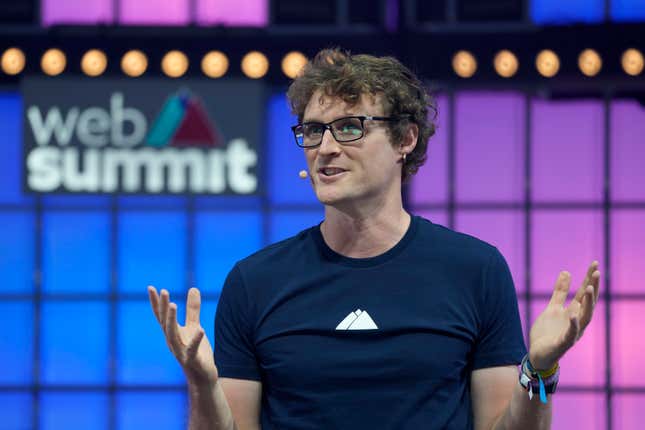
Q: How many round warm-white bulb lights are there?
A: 13